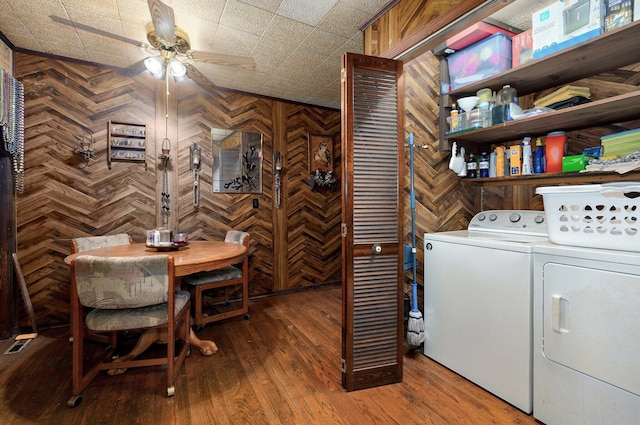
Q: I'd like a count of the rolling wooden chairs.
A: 3